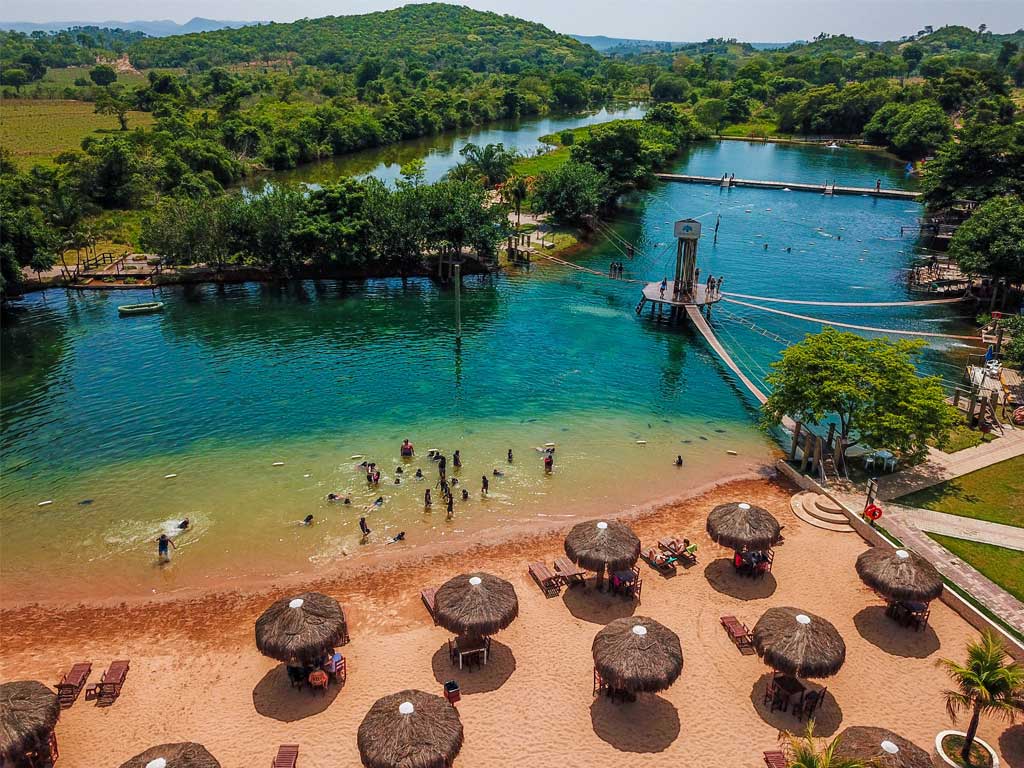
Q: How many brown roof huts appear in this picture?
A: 11